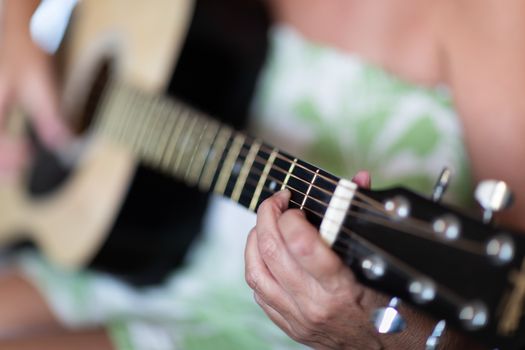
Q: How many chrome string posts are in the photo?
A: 6